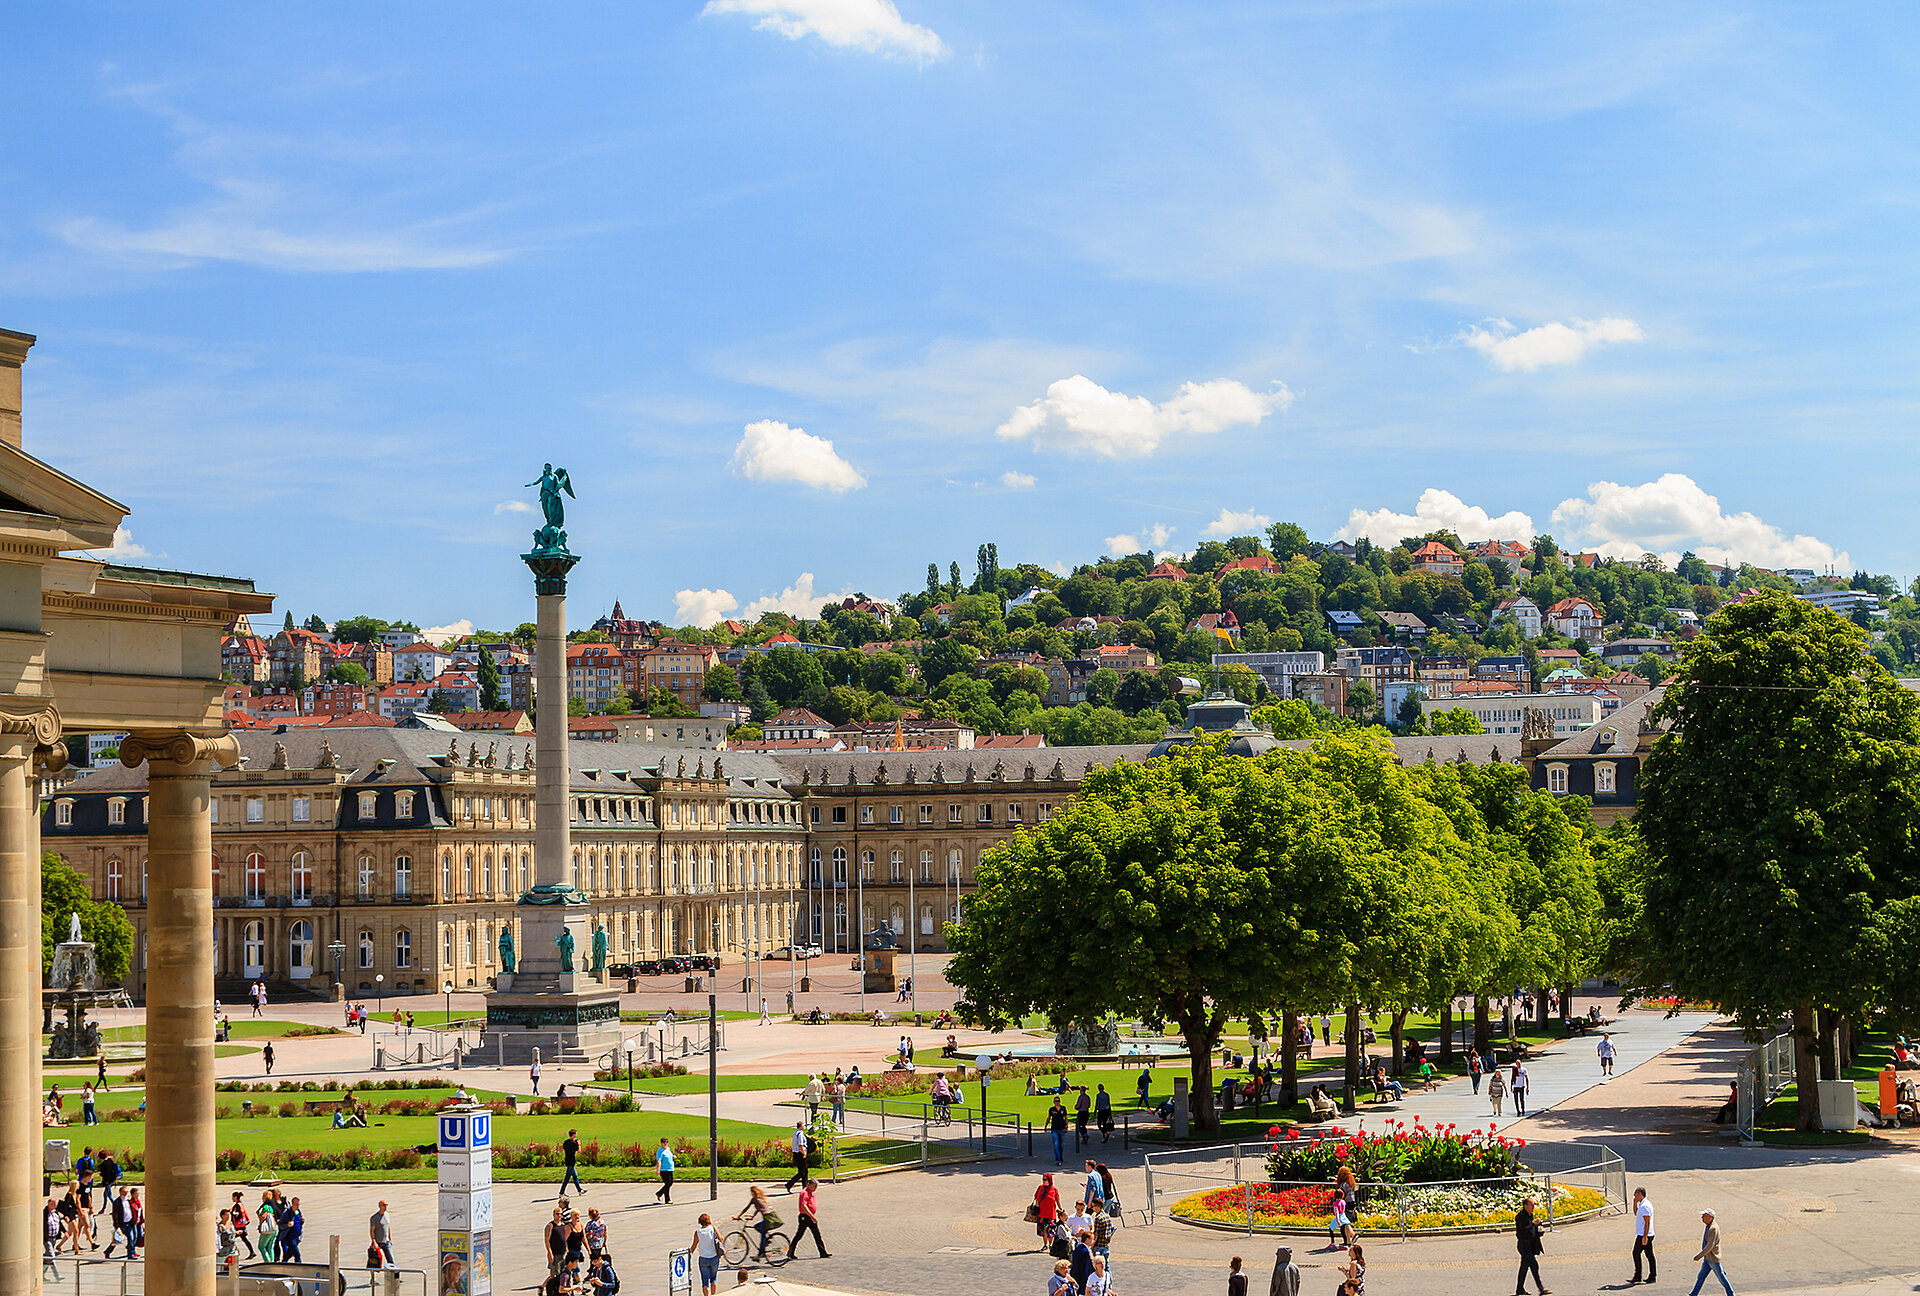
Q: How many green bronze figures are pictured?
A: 4